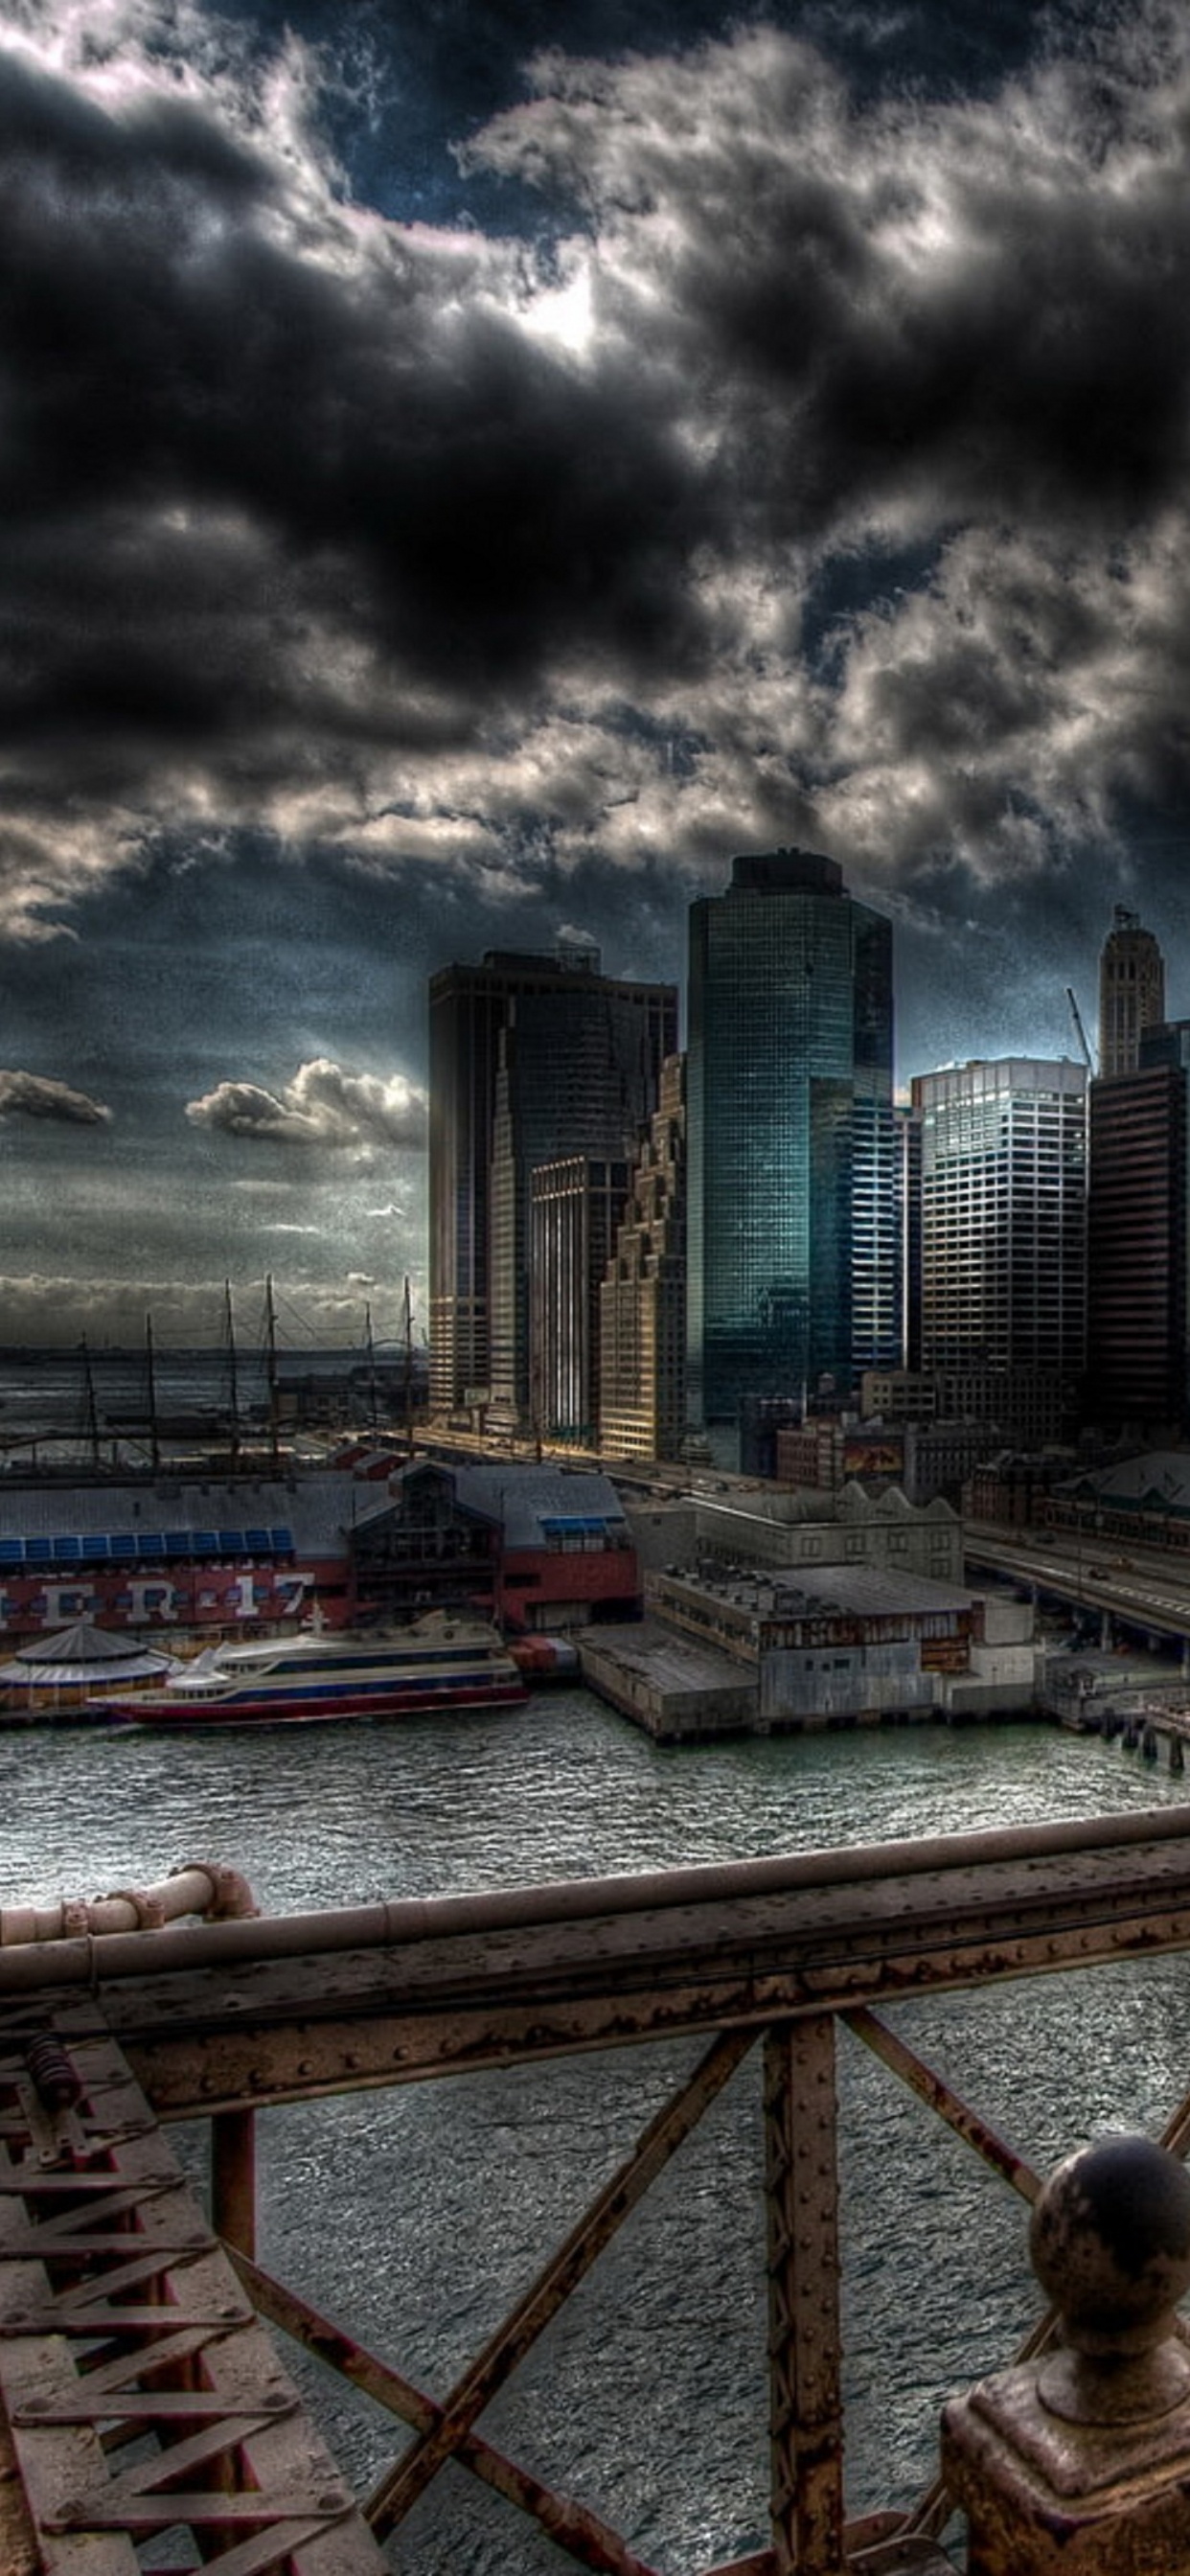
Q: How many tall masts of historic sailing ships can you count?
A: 6